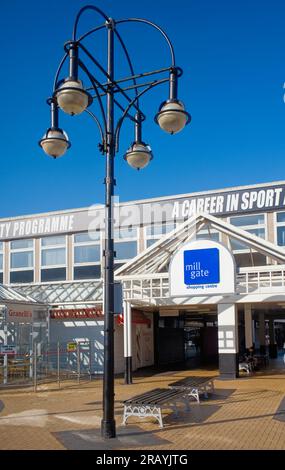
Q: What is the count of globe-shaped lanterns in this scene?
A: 4